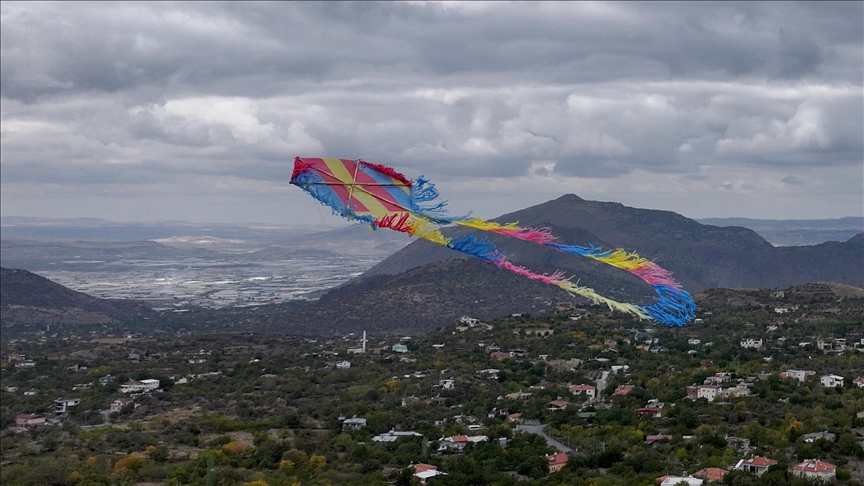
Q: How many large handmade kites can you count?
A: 1